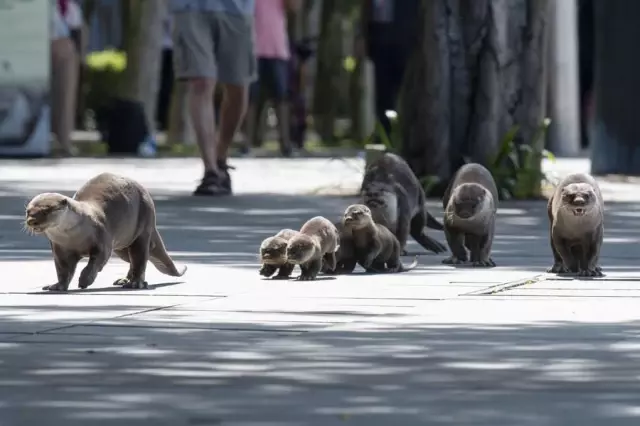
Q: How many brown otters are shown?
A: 7